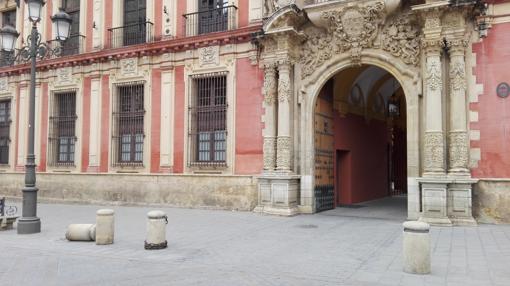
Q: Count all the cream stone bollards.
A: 4